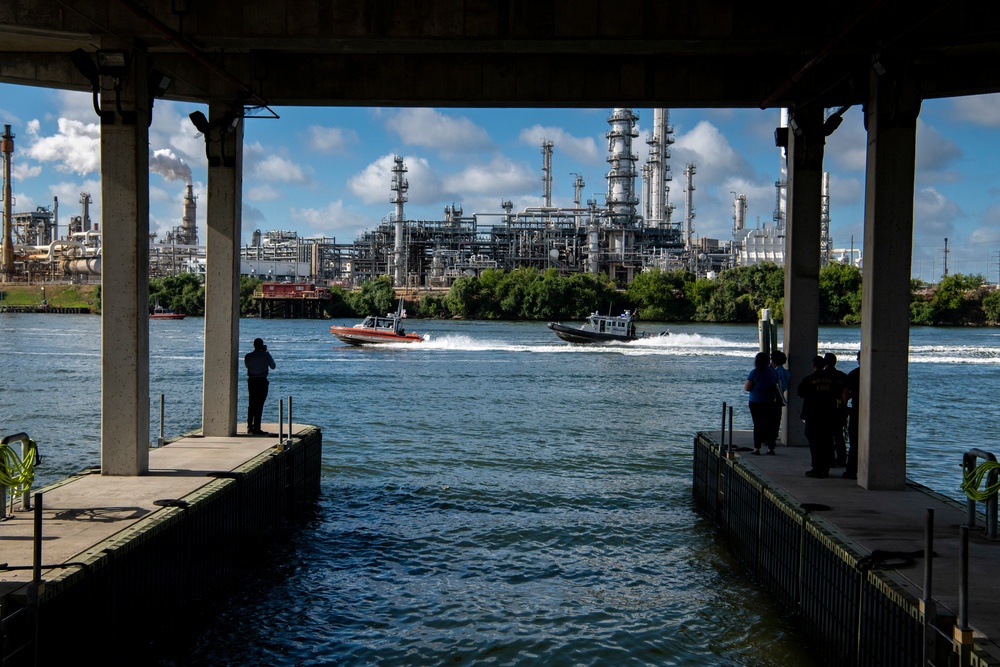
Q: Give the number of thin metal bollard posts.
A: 8